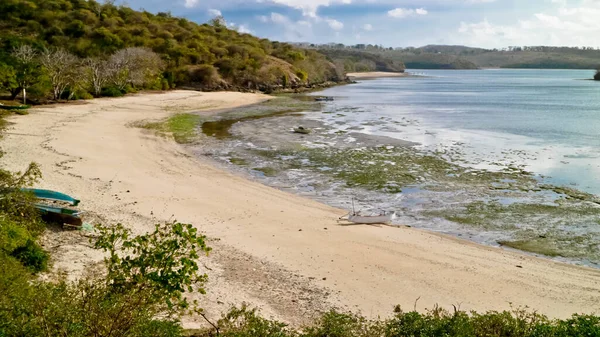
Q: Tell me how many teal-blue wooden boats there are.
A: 2